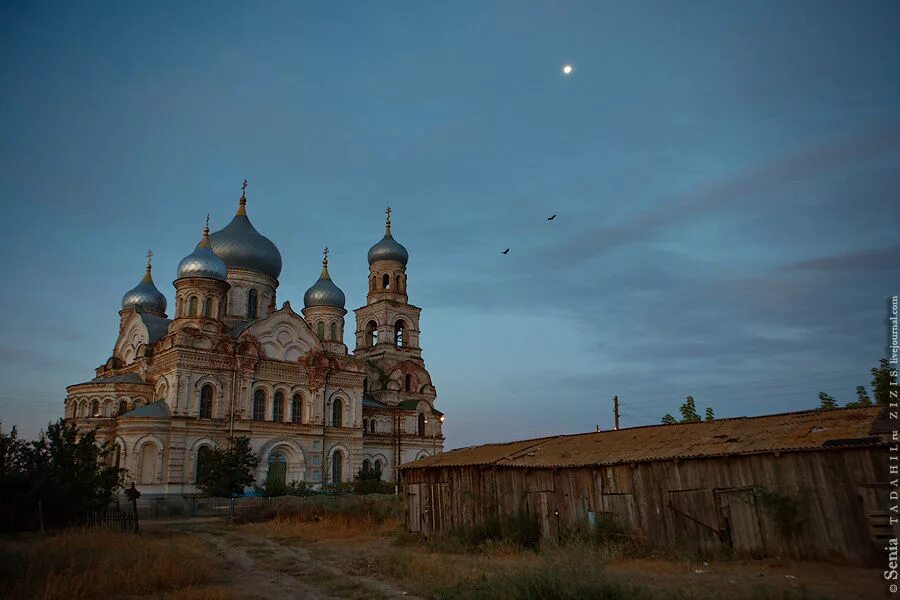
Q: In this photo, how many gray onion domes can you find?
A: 5